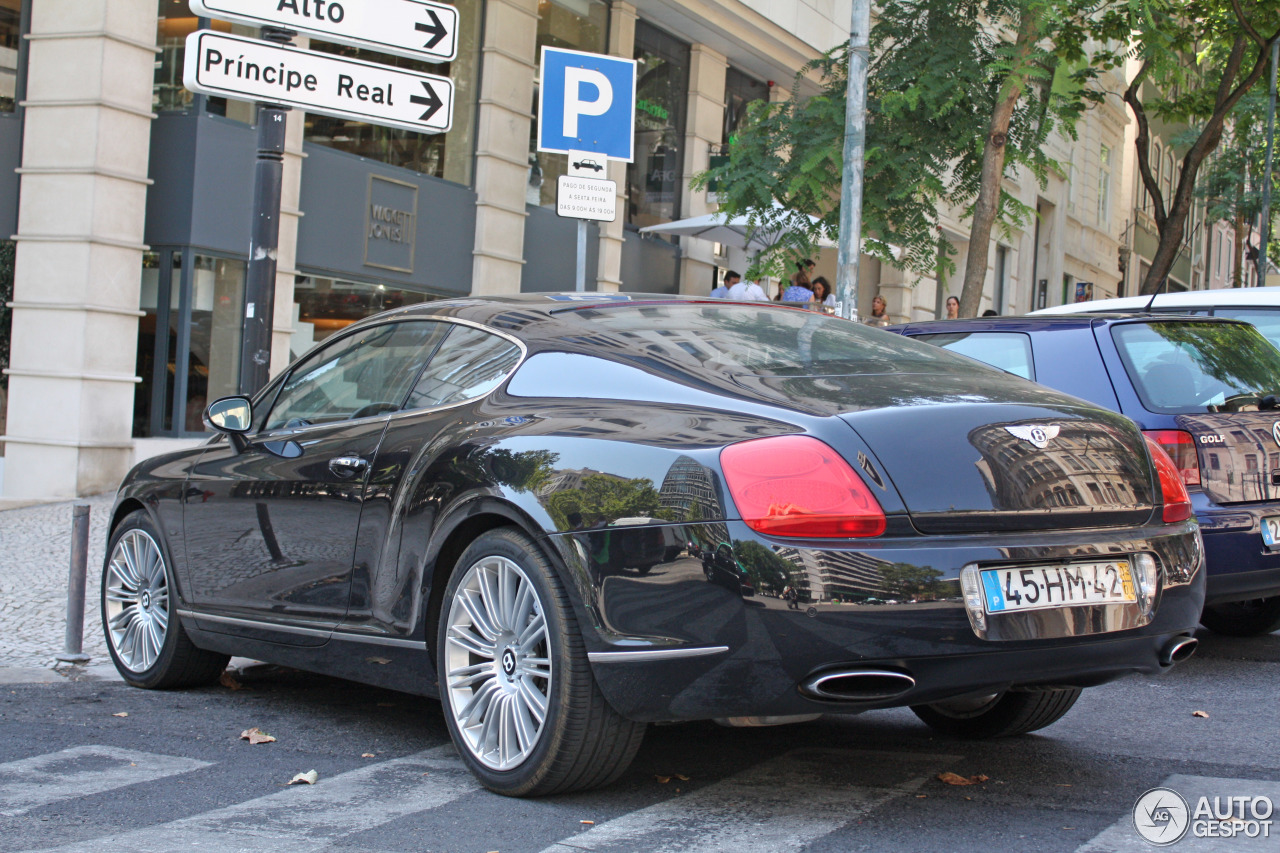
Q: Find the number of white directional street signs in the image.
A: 2